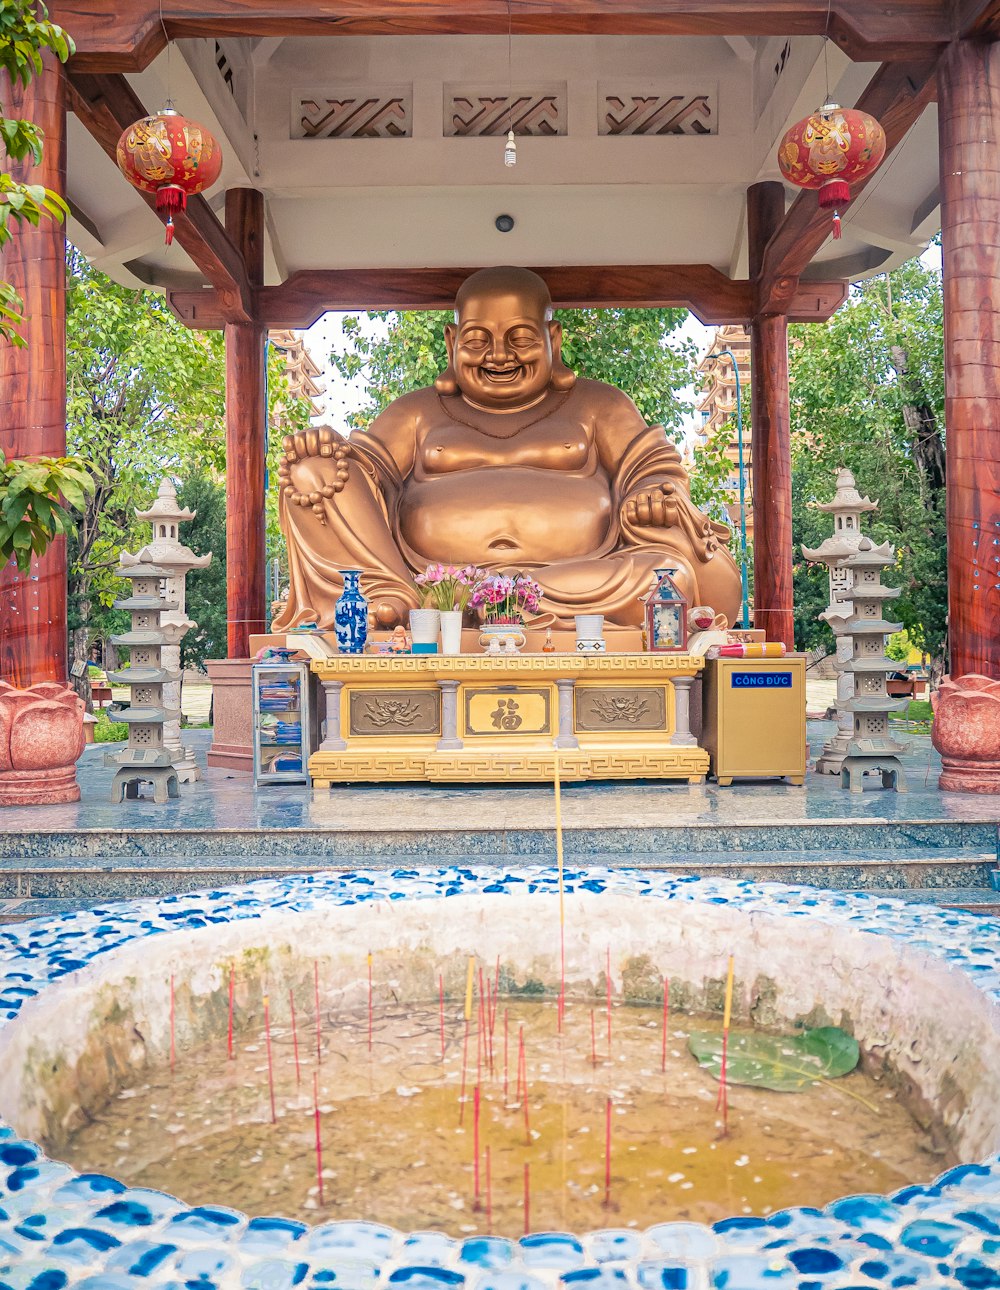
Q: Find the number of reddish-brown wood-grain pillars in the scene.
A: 4